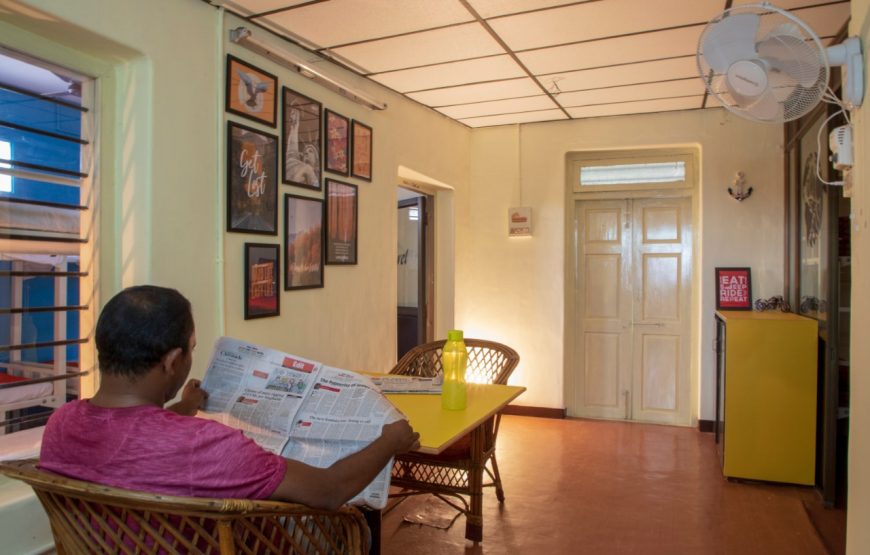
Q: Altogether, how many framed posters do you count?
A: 9